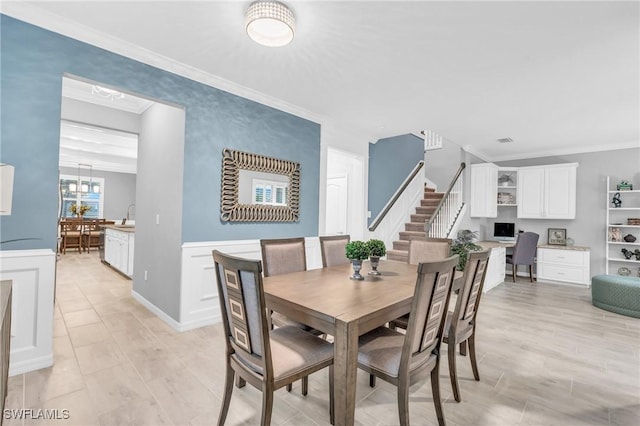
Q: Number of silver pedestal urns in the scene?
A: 2